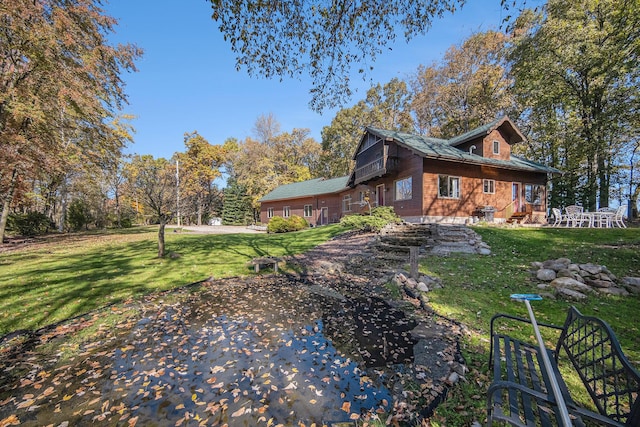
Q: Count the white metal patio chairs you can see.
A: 4